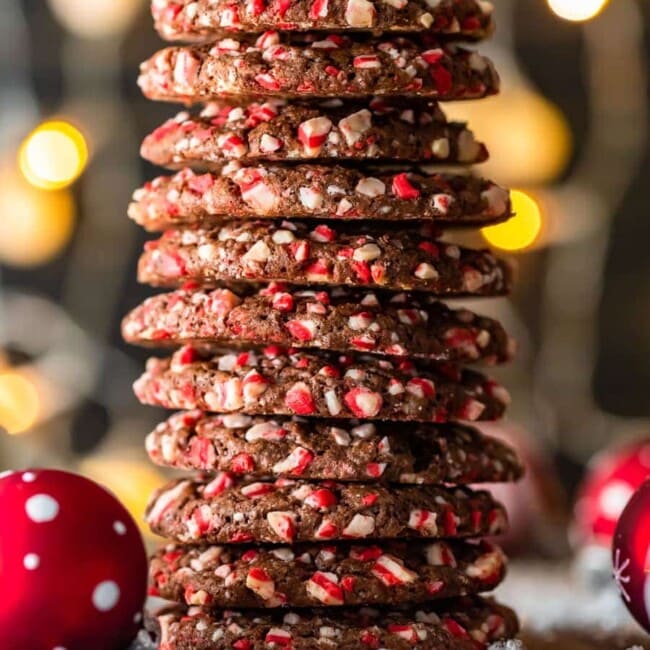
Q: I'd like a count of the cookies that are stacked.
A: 11